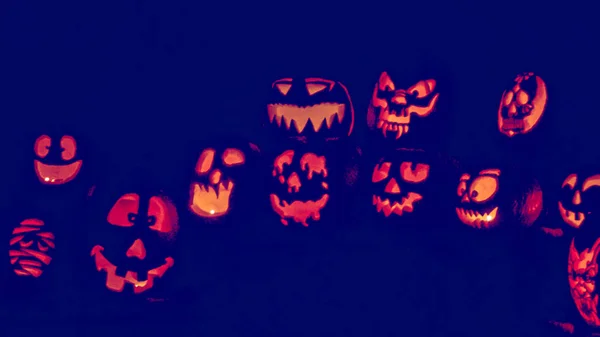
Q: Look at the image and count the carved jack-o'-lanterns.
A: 12